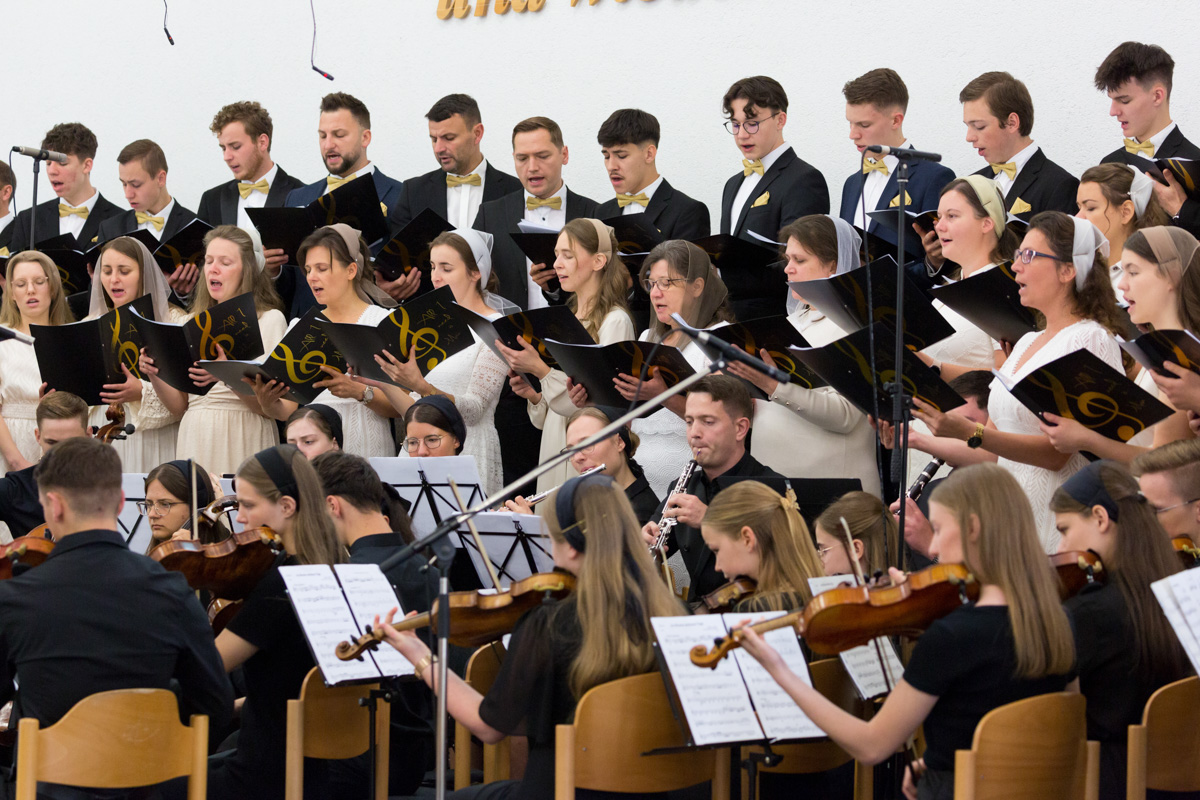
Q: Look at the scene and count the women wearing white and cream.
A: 12